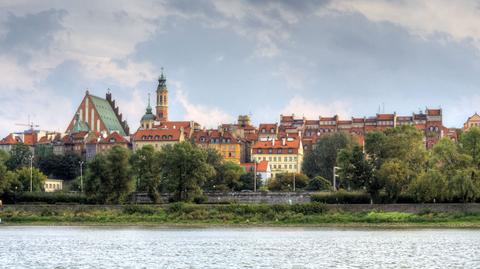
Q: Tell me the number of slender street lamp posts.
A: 5